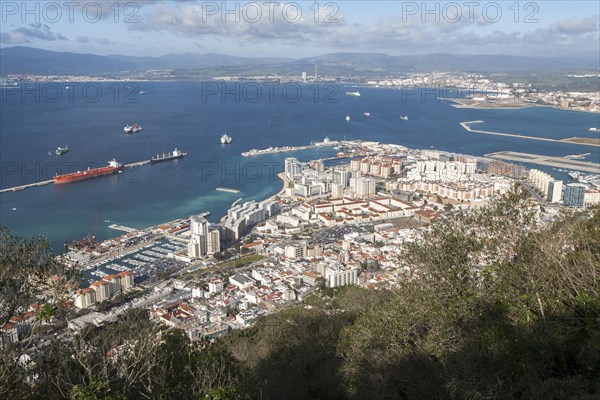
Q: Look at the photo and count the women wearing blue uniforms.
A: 0